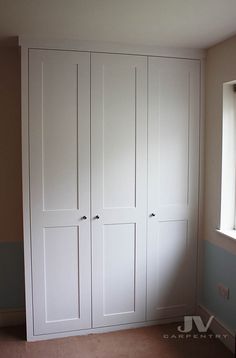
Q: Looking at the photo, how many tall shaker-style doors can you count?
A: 3